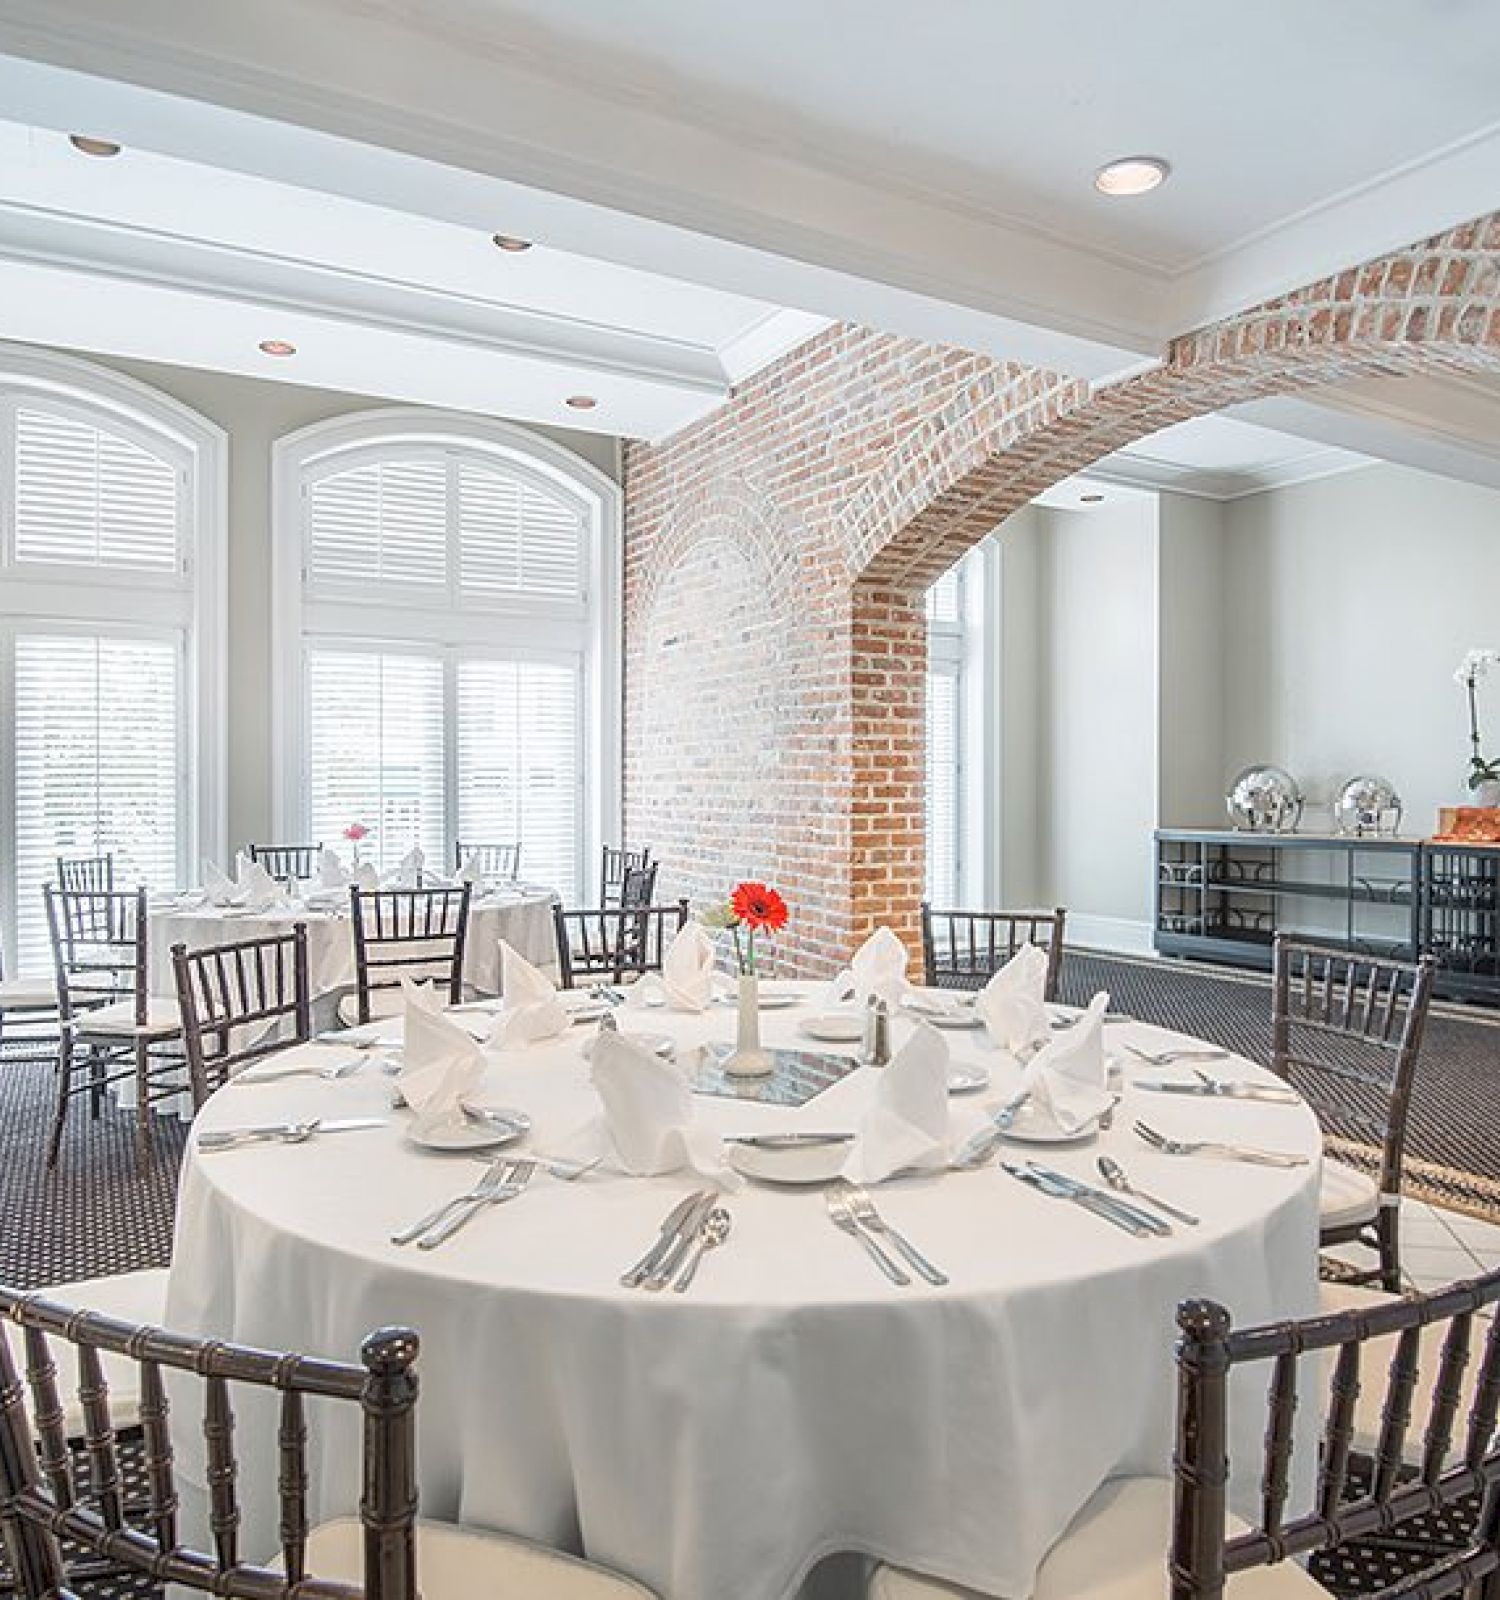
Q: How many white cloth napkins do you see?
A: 14